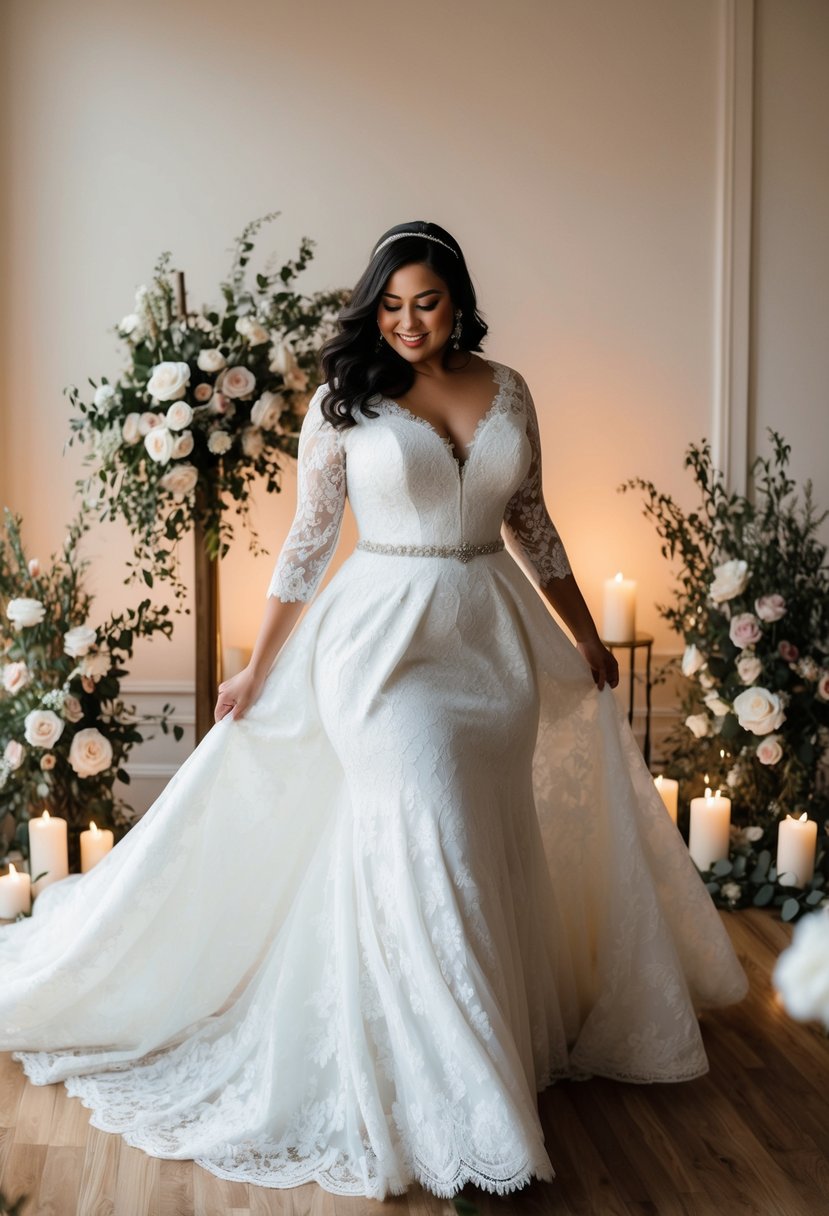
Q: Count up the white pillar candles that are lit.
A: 7